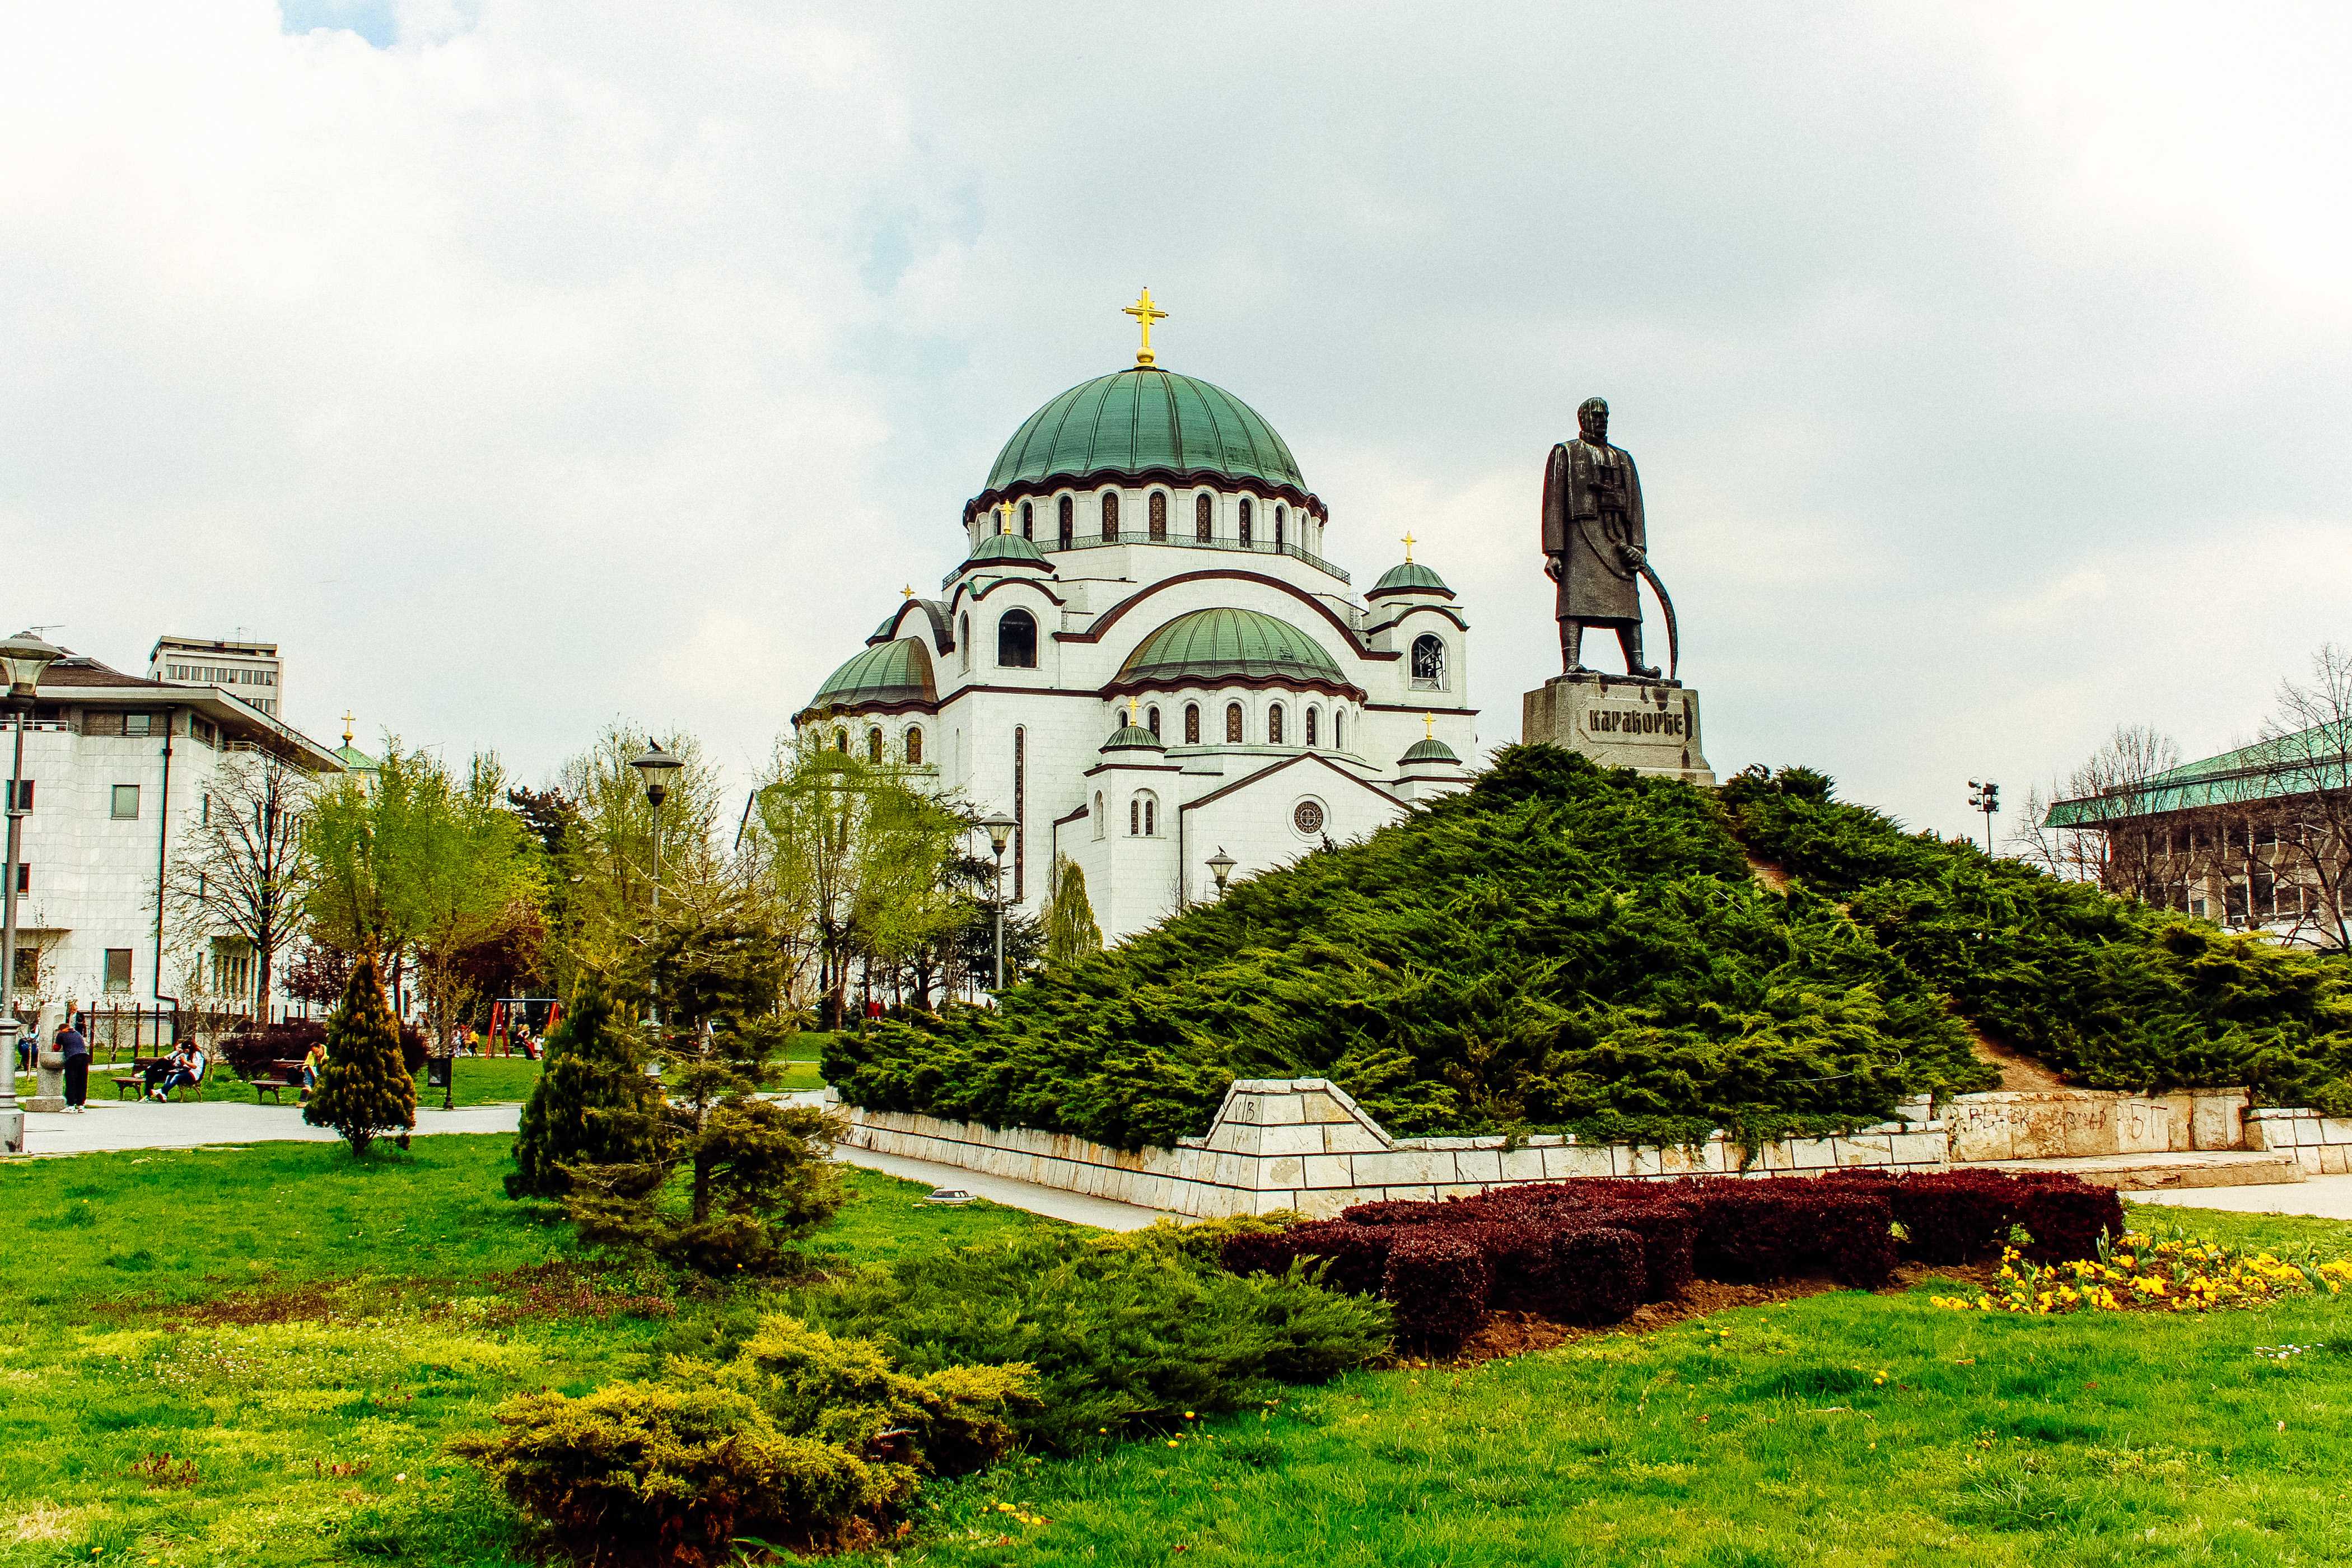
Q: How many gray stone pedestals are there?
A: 1